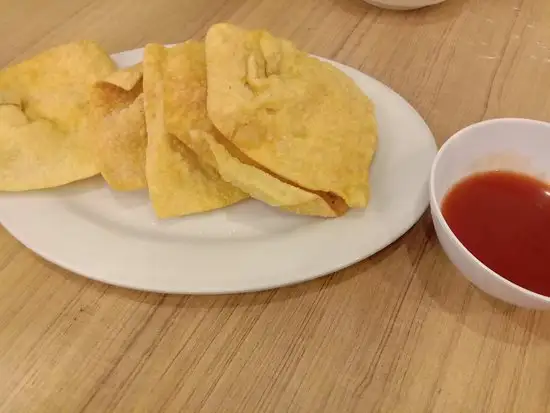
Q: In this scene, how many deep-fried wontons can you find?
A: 4